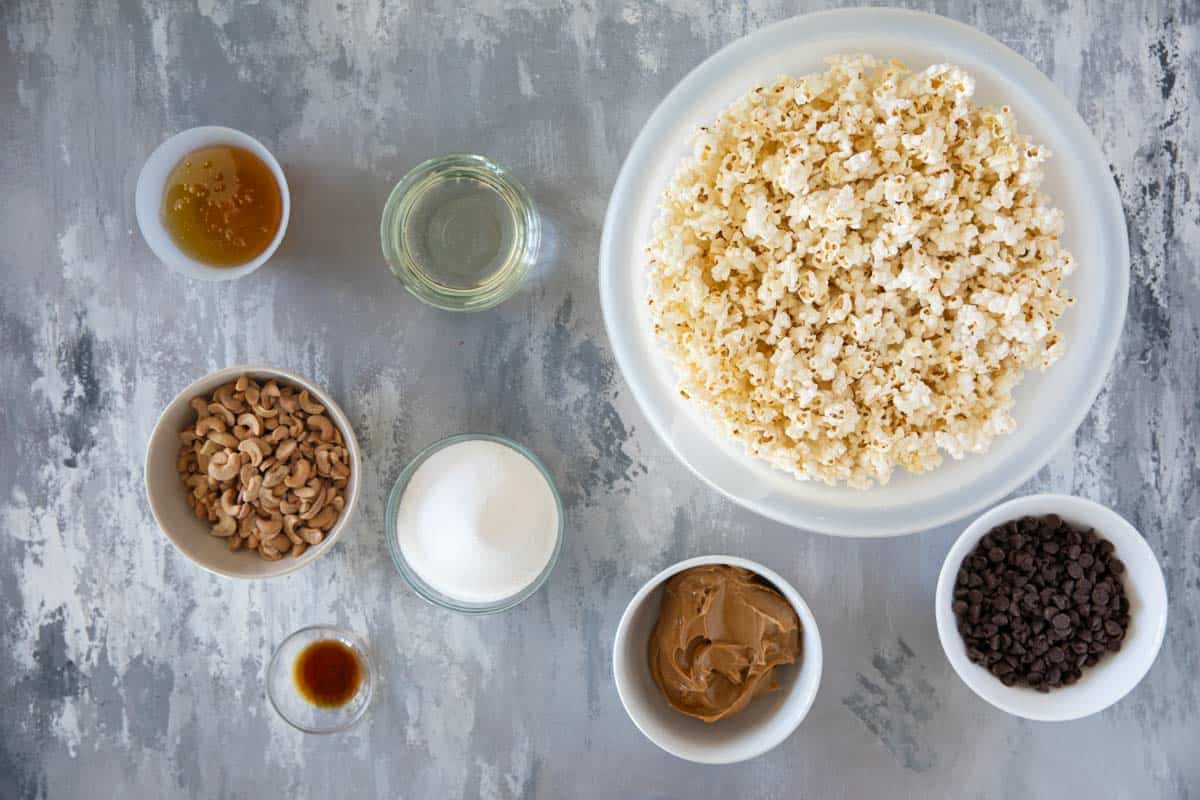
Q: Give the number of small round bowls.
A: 7